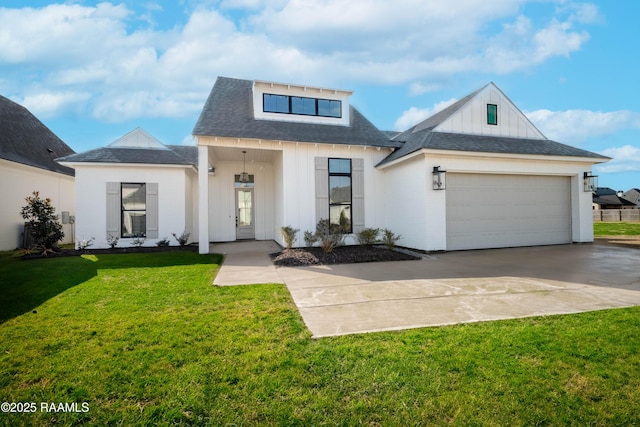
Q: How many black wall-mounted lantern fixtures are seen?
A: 2